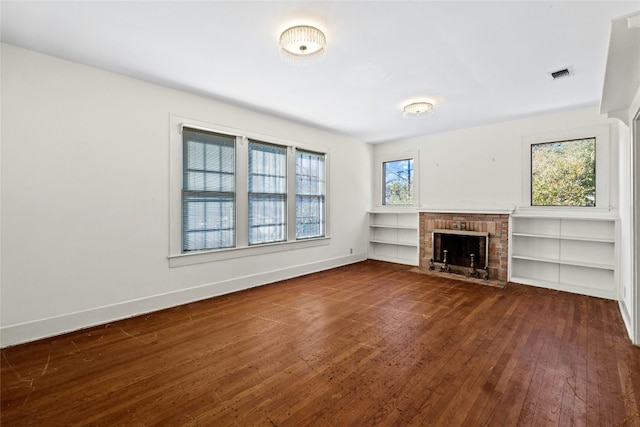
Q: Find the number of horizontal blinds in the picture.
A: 3